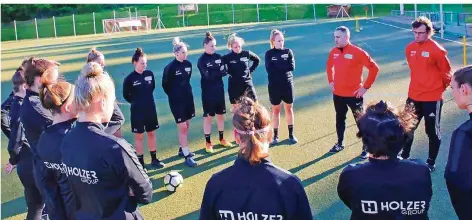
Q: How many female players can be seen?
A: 14